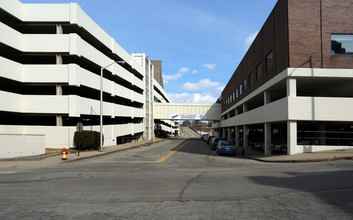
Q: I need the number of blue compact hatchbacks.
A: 1